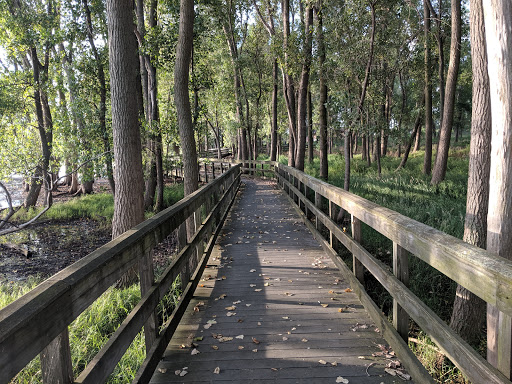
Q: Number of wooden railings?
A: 2